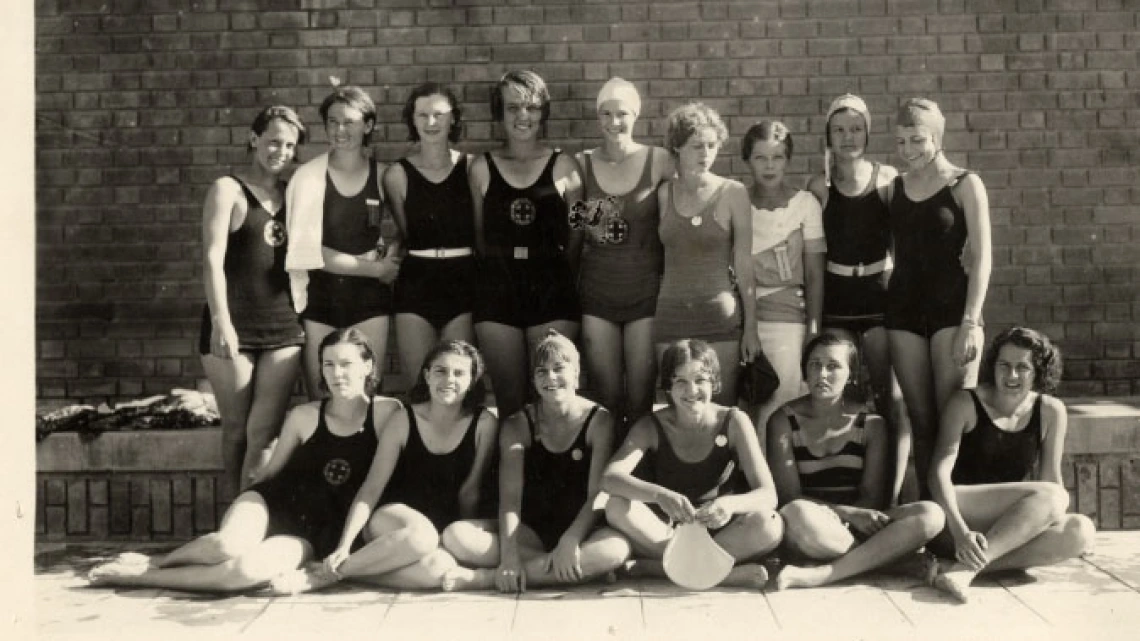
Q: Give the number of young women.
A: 15